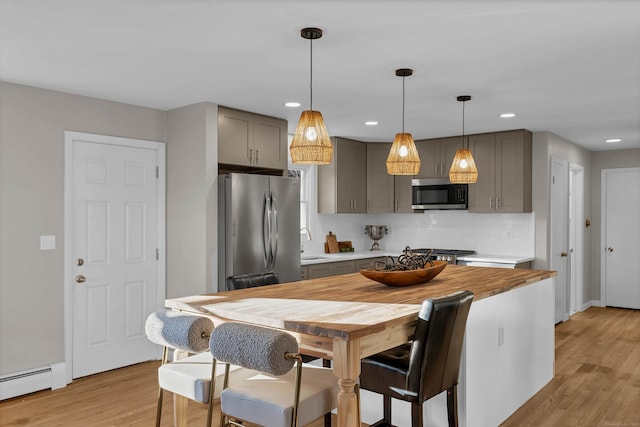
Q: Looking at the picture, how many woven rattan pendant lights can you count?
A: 3